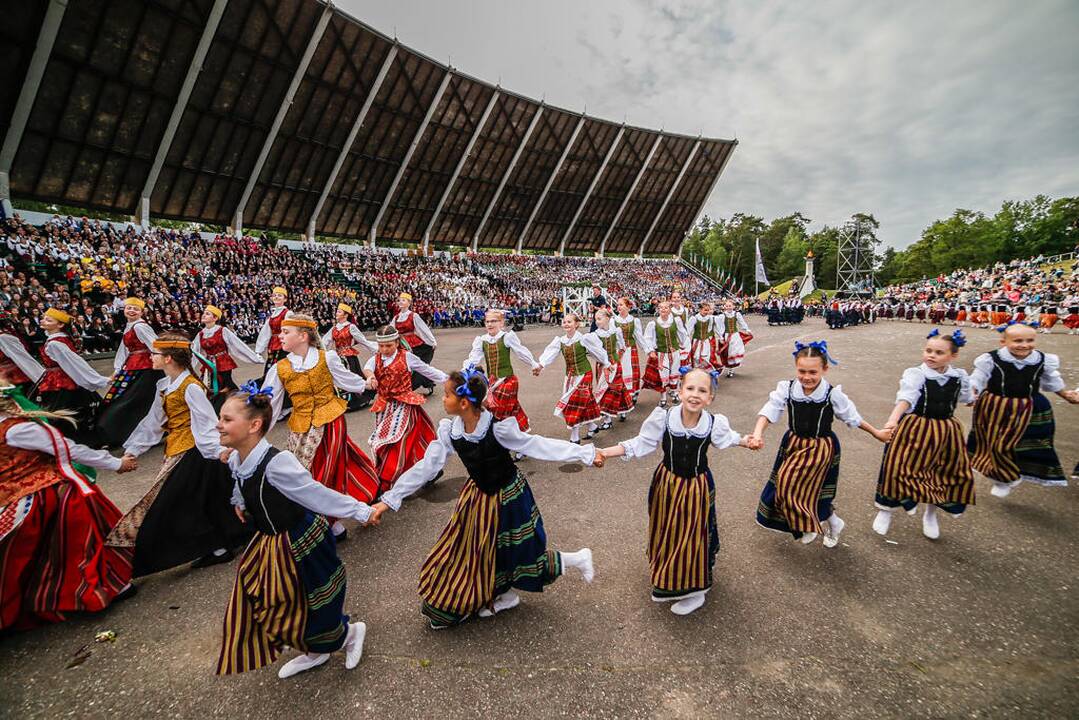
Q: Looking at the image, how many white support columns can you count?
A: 12